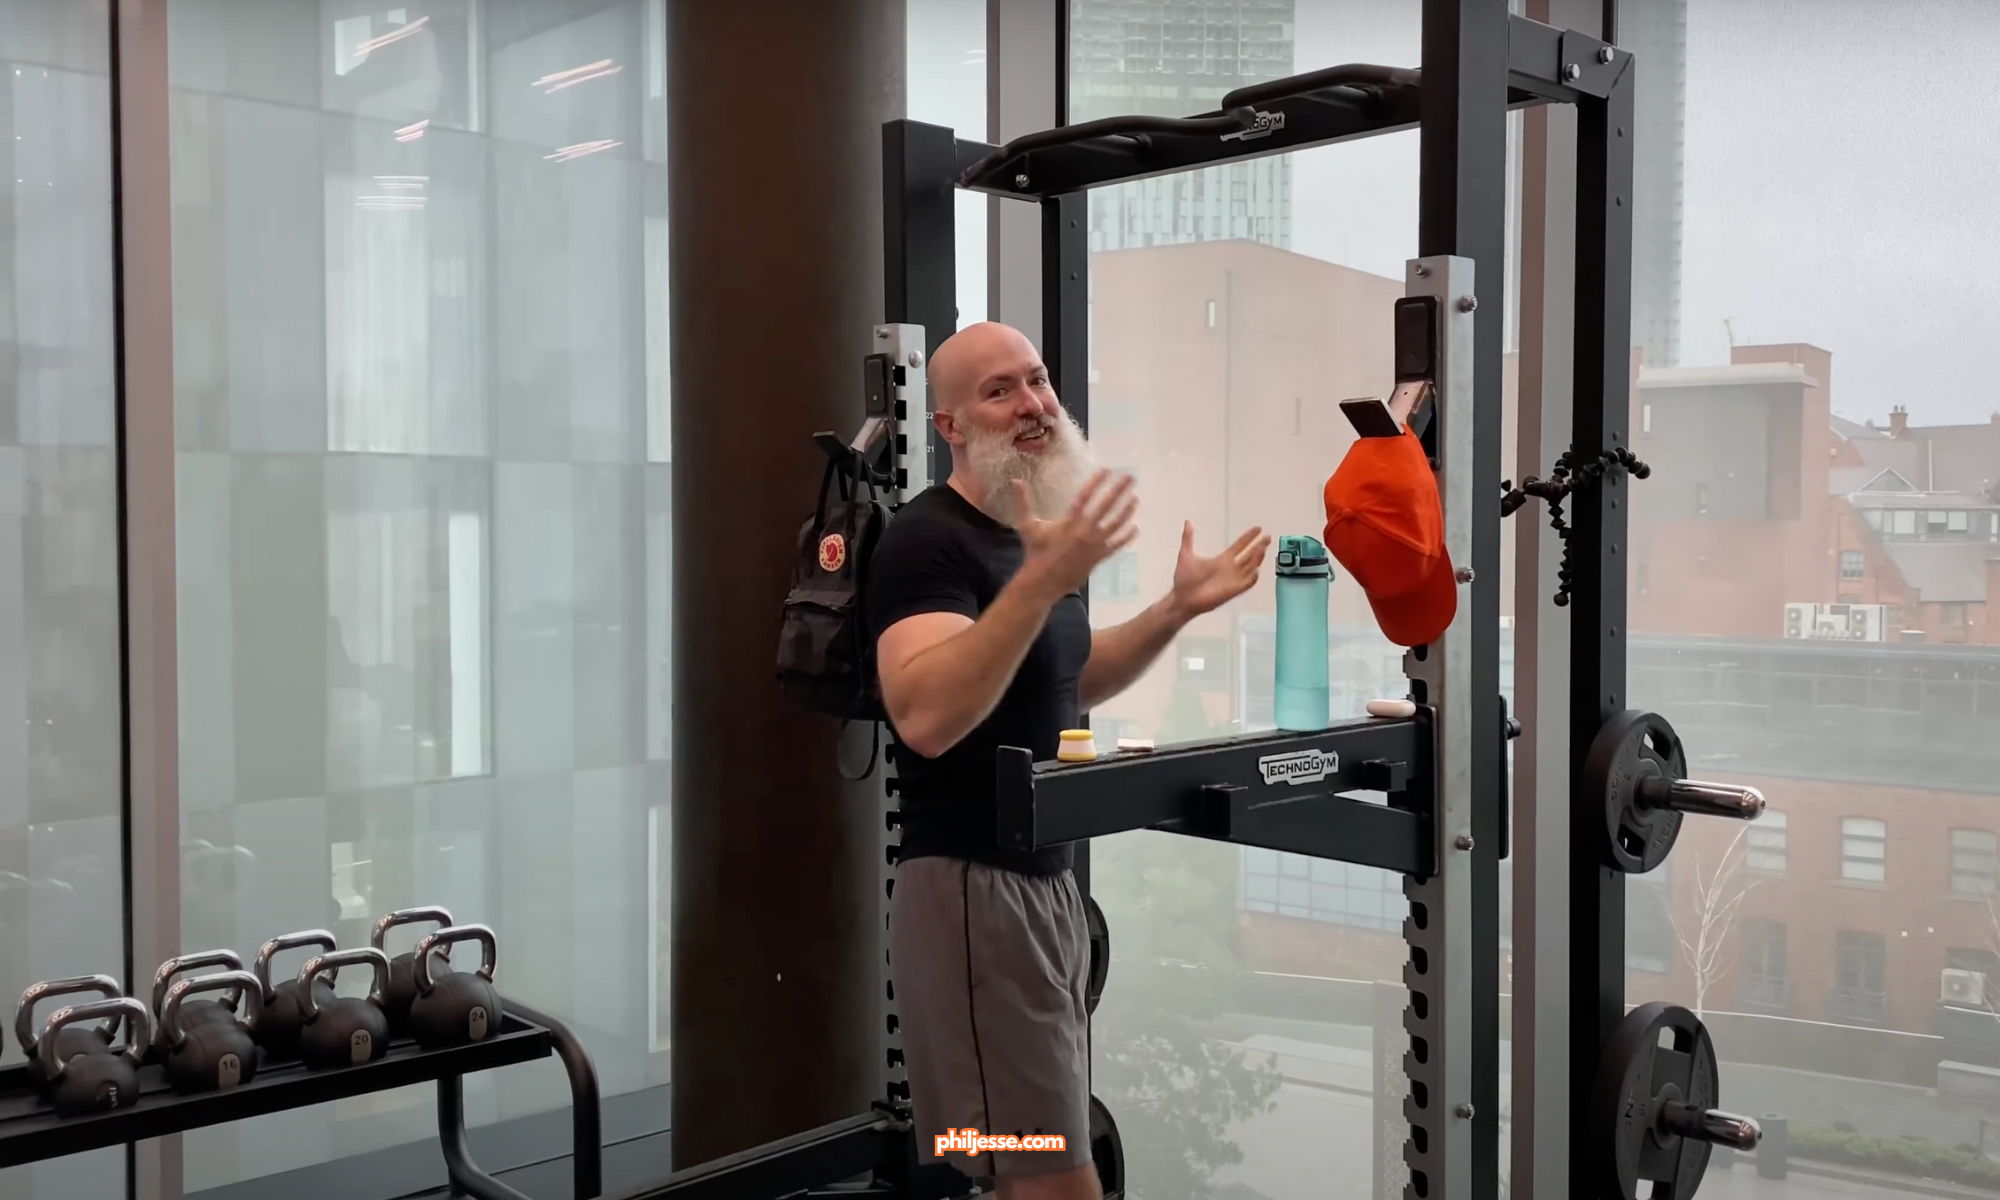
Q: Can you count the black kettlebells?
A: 8